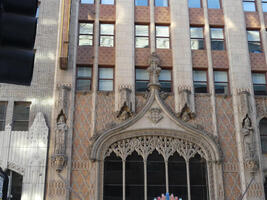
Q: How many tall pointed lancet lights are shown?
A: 5